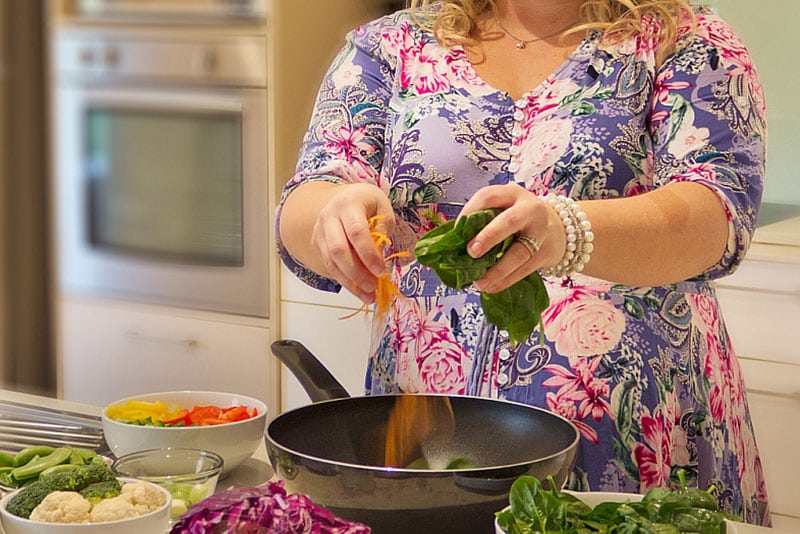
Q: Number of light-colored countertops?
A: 2